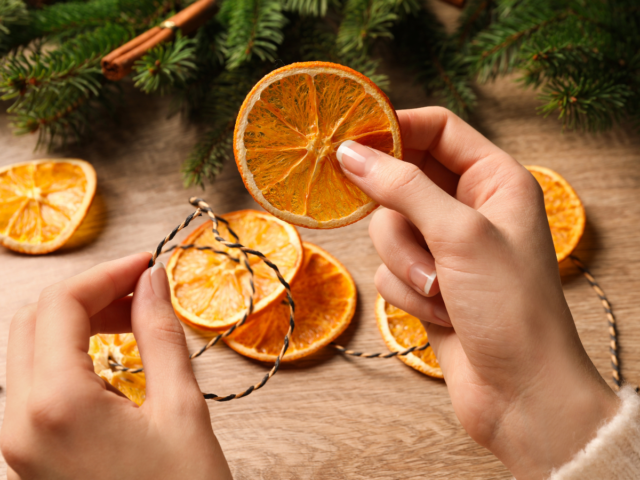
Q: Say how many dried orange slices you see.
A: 7